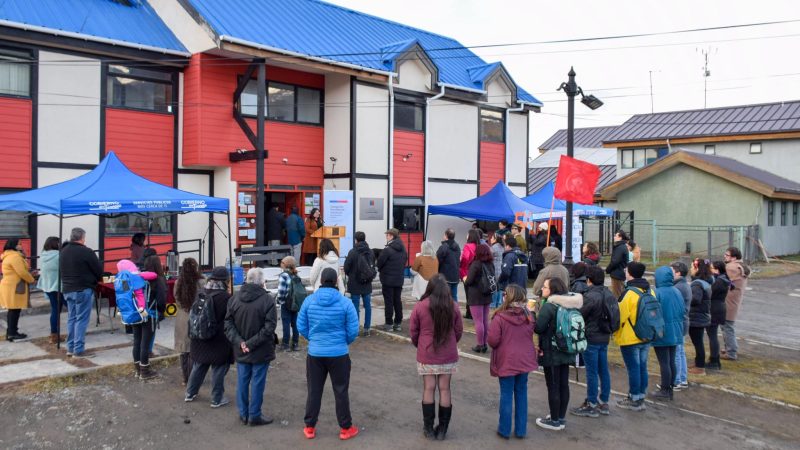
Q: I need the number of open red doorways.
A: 1